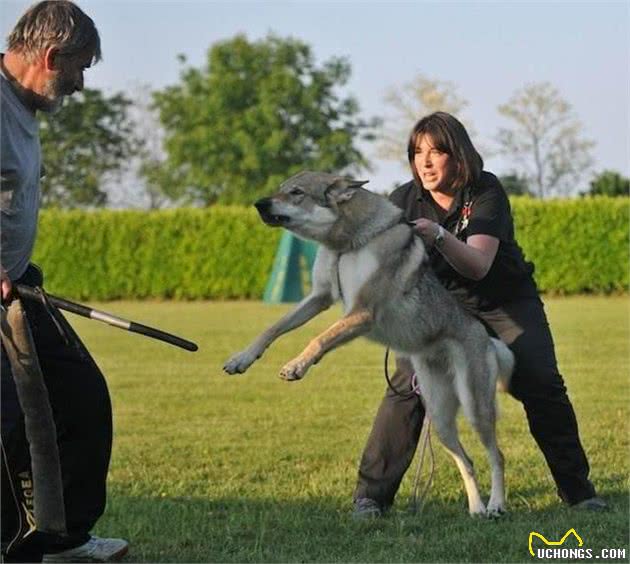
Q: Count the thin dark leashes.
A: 1